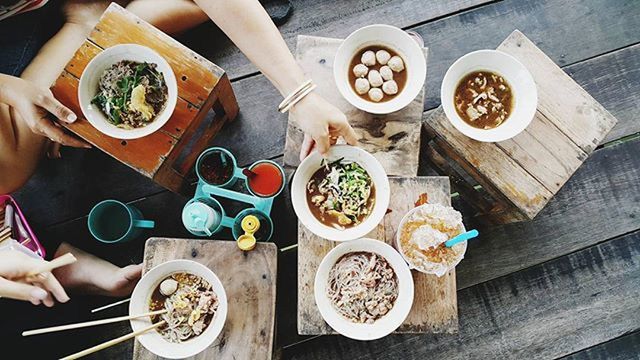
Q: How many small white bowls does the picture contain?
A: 6